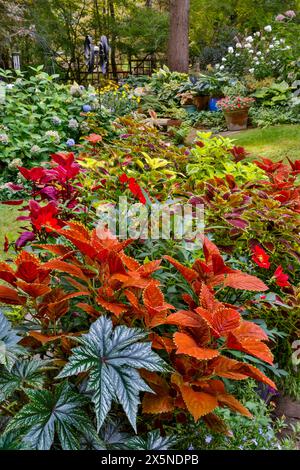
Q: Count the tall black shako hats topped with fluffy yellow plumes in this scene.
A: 0